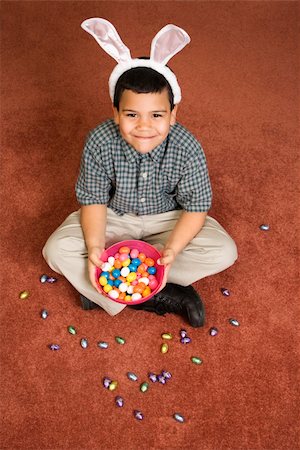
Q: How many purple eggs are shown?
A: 12